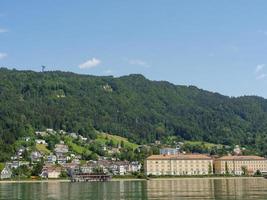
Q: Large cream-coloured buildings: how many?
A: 2